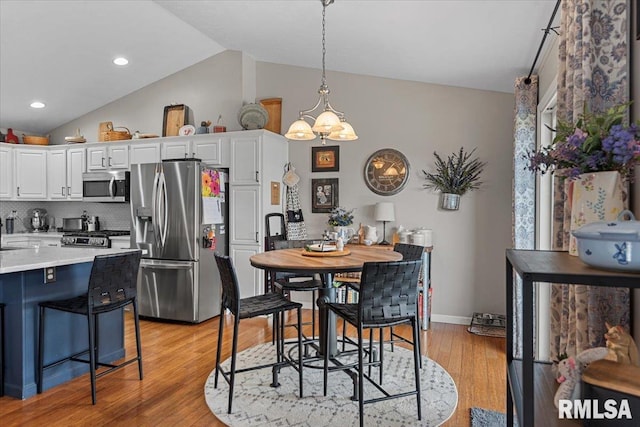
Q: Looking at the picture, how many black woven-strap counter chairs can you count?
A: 5